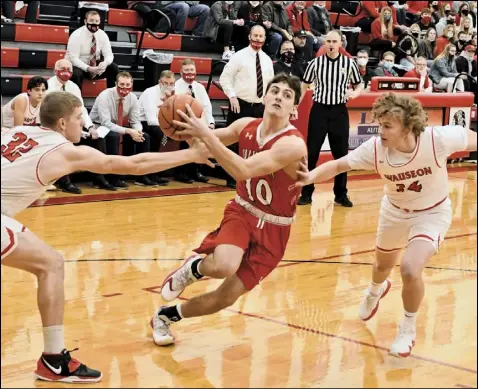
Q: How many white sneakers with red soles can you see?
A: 4